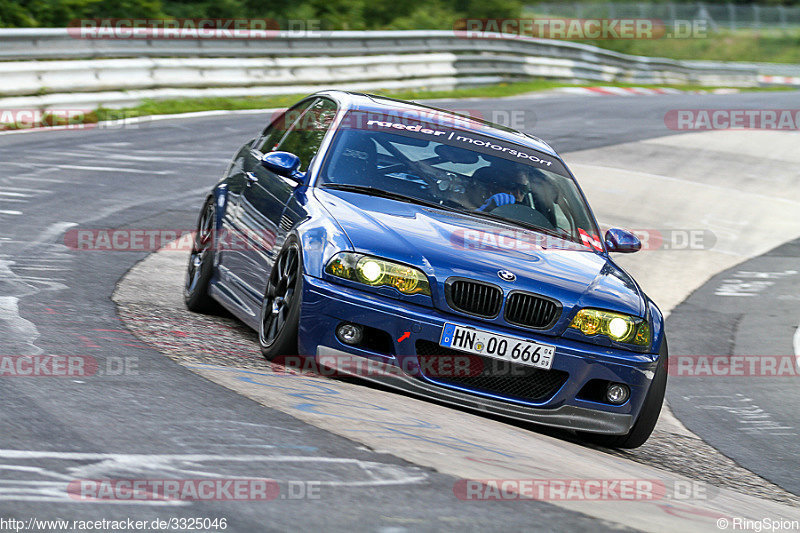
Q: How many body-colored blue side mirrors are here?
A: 2